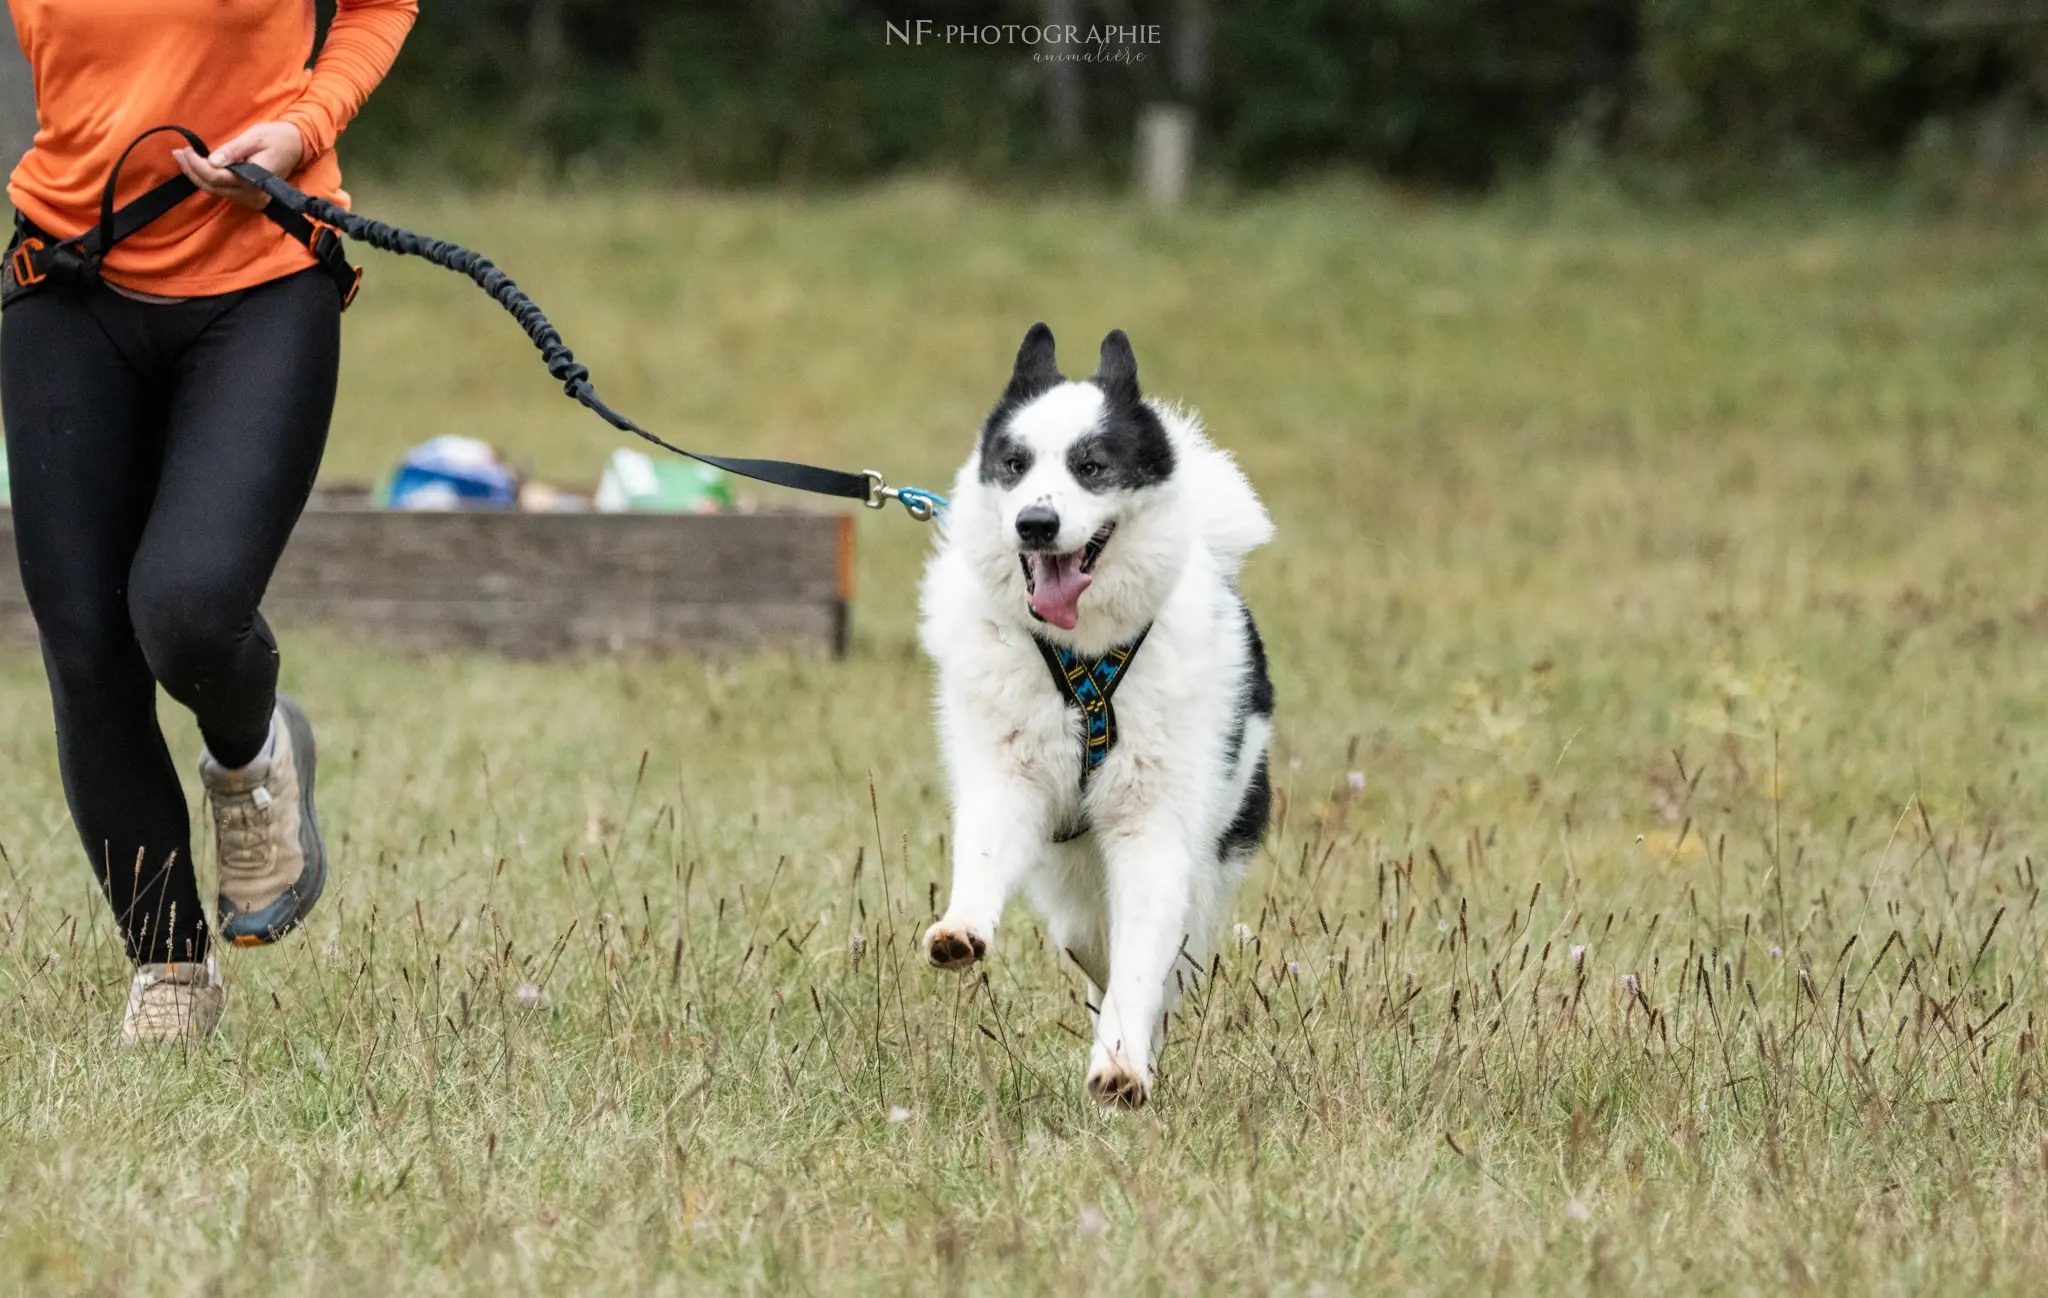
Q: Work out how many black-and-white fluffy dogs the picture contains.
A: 1